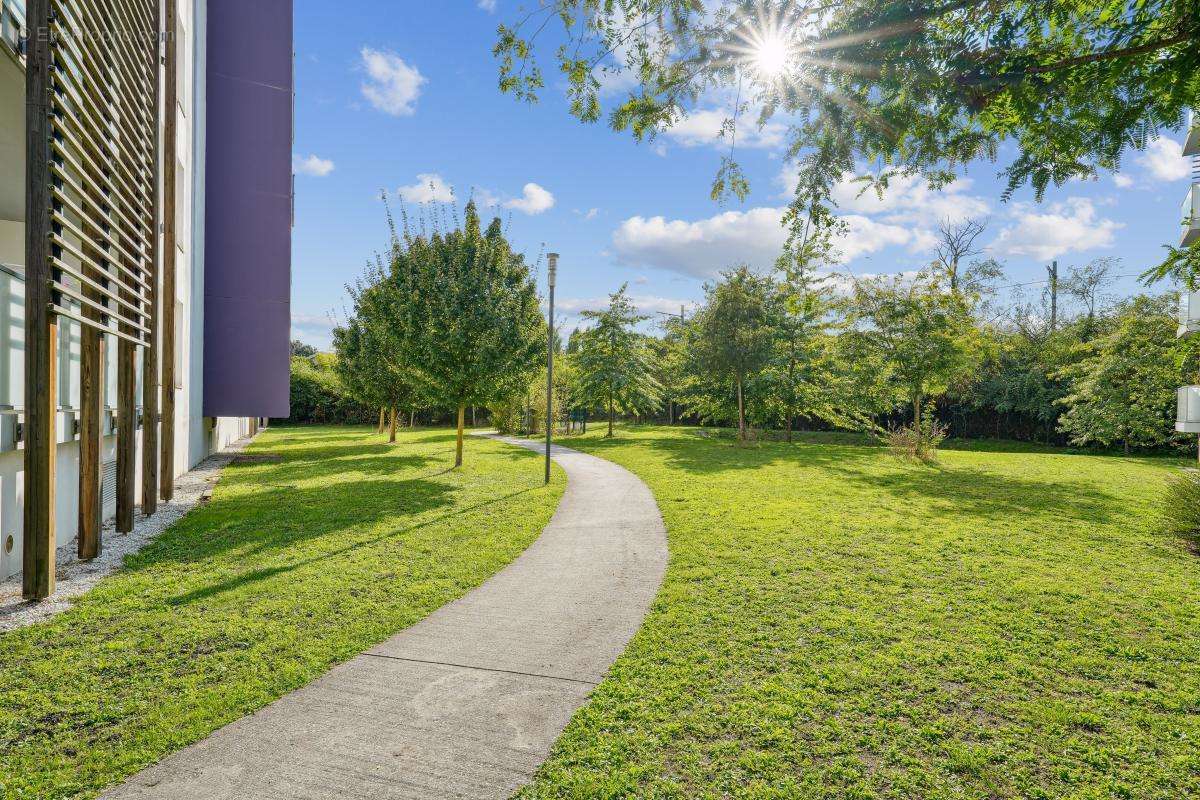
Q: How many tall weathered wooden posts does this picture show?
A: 5